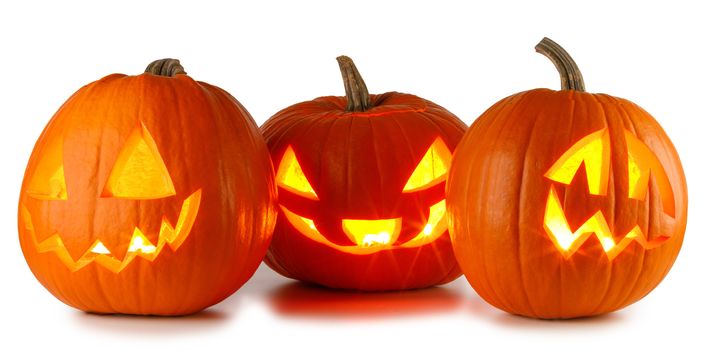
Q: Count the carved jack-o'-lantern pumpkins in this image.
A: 3